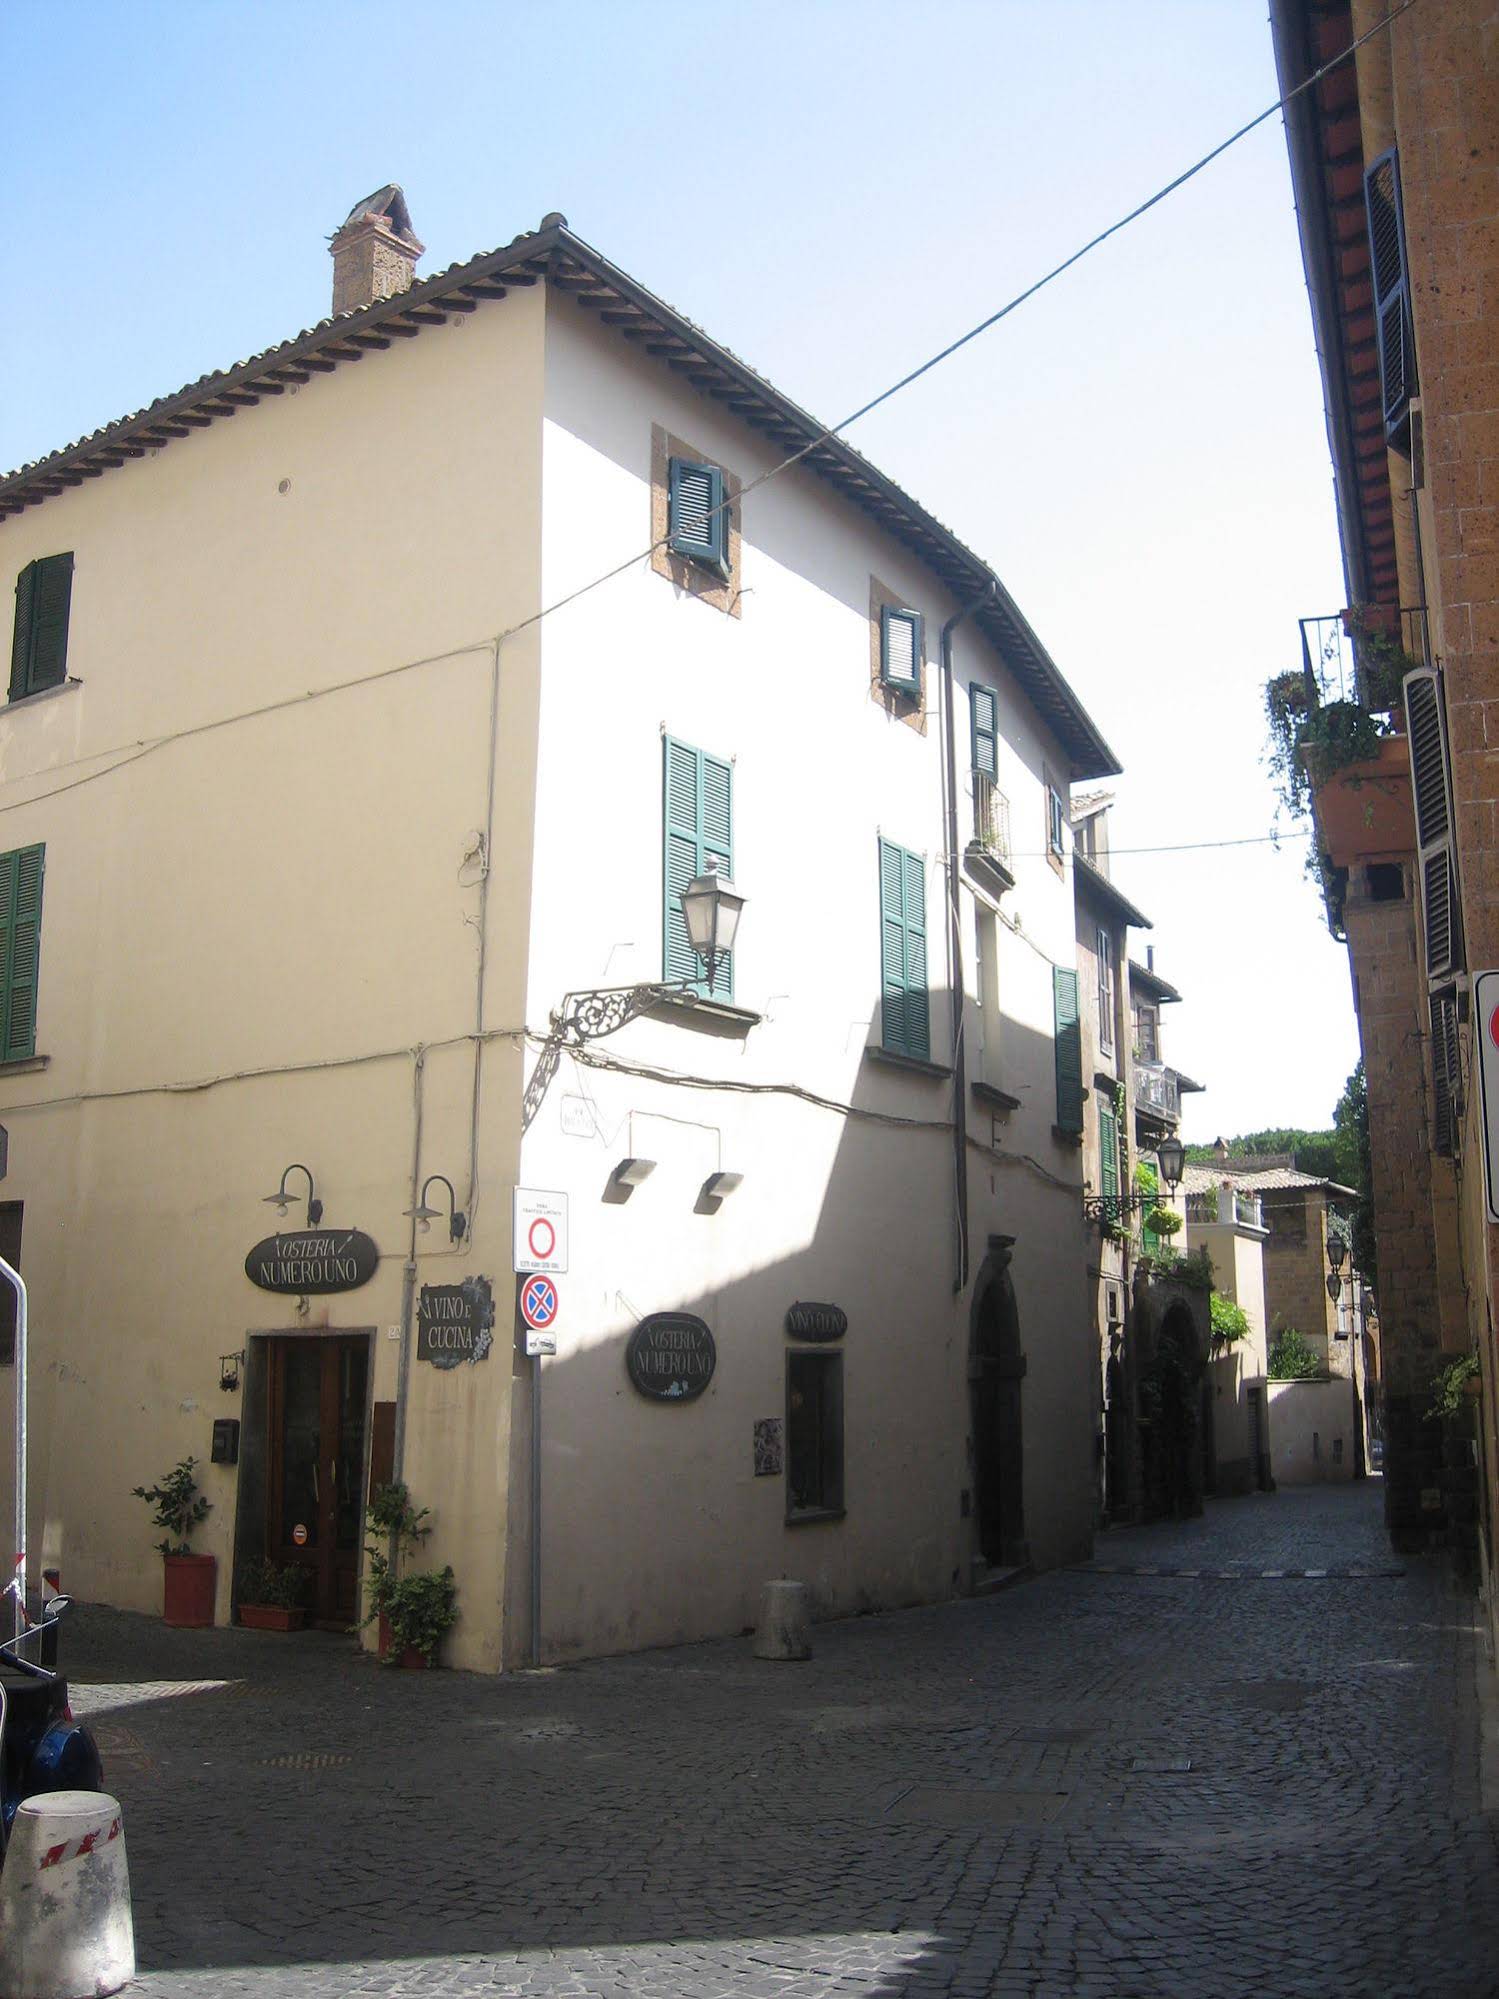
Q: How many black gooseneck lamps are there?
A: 2